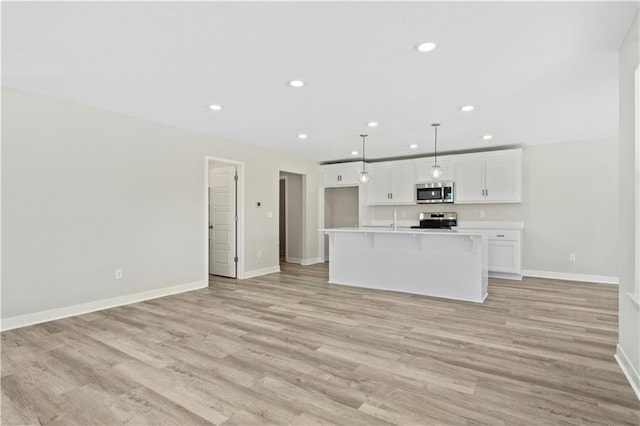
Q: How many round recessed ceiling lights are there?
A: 9